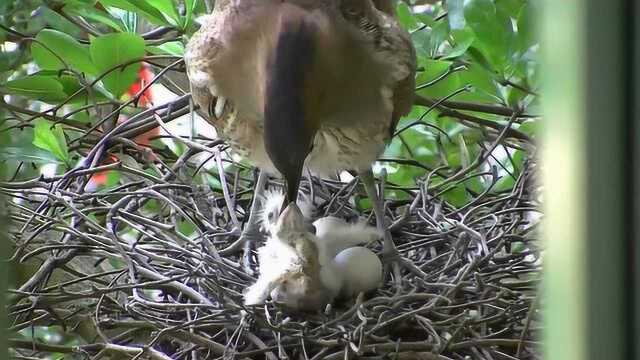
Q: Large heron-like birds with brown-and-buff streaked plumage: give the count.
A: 1